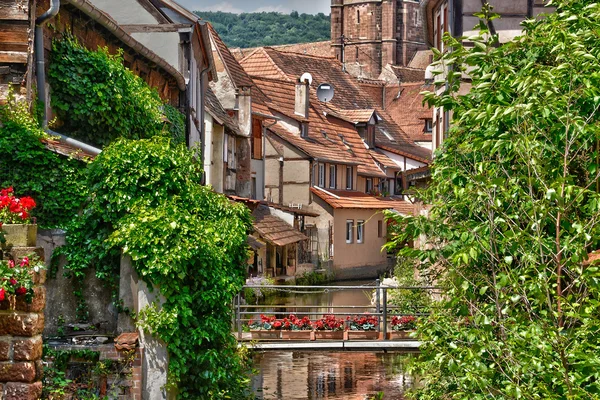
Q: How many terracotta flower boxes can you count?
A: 5